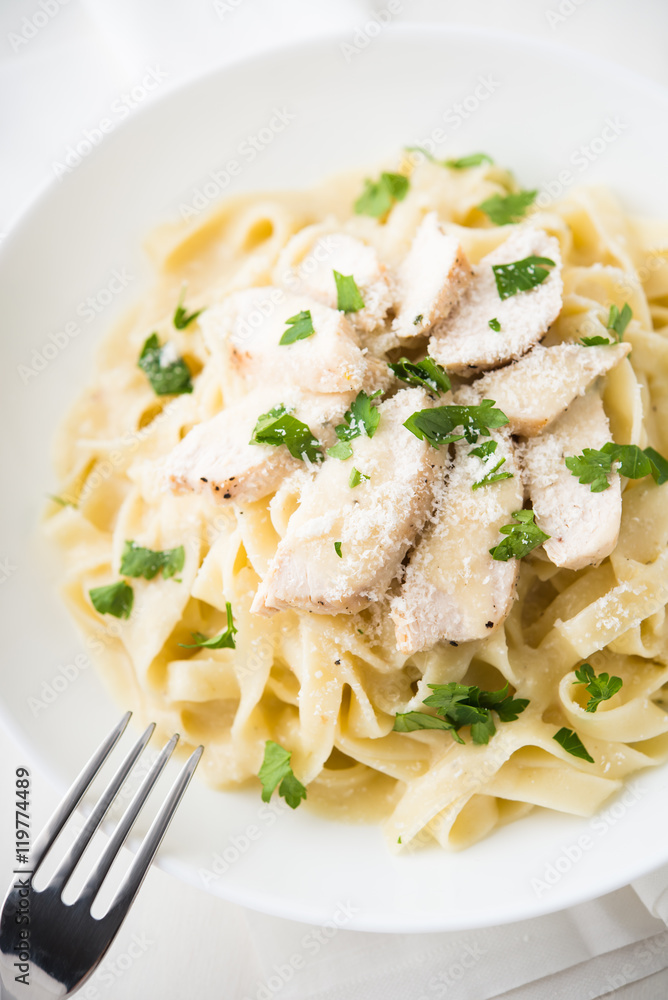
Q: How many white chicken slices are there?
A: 9